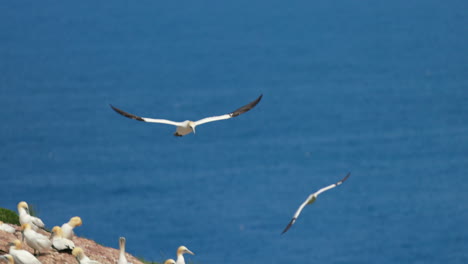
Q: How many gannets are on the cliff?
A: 11